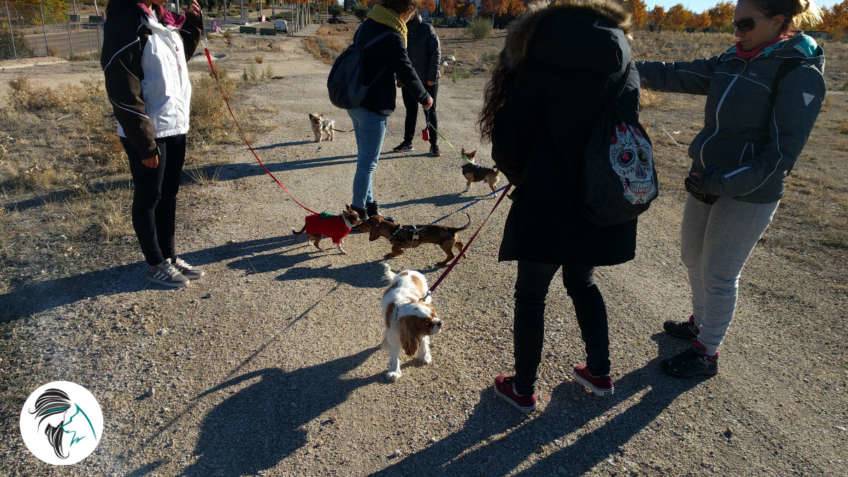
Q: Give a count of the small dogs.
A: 5